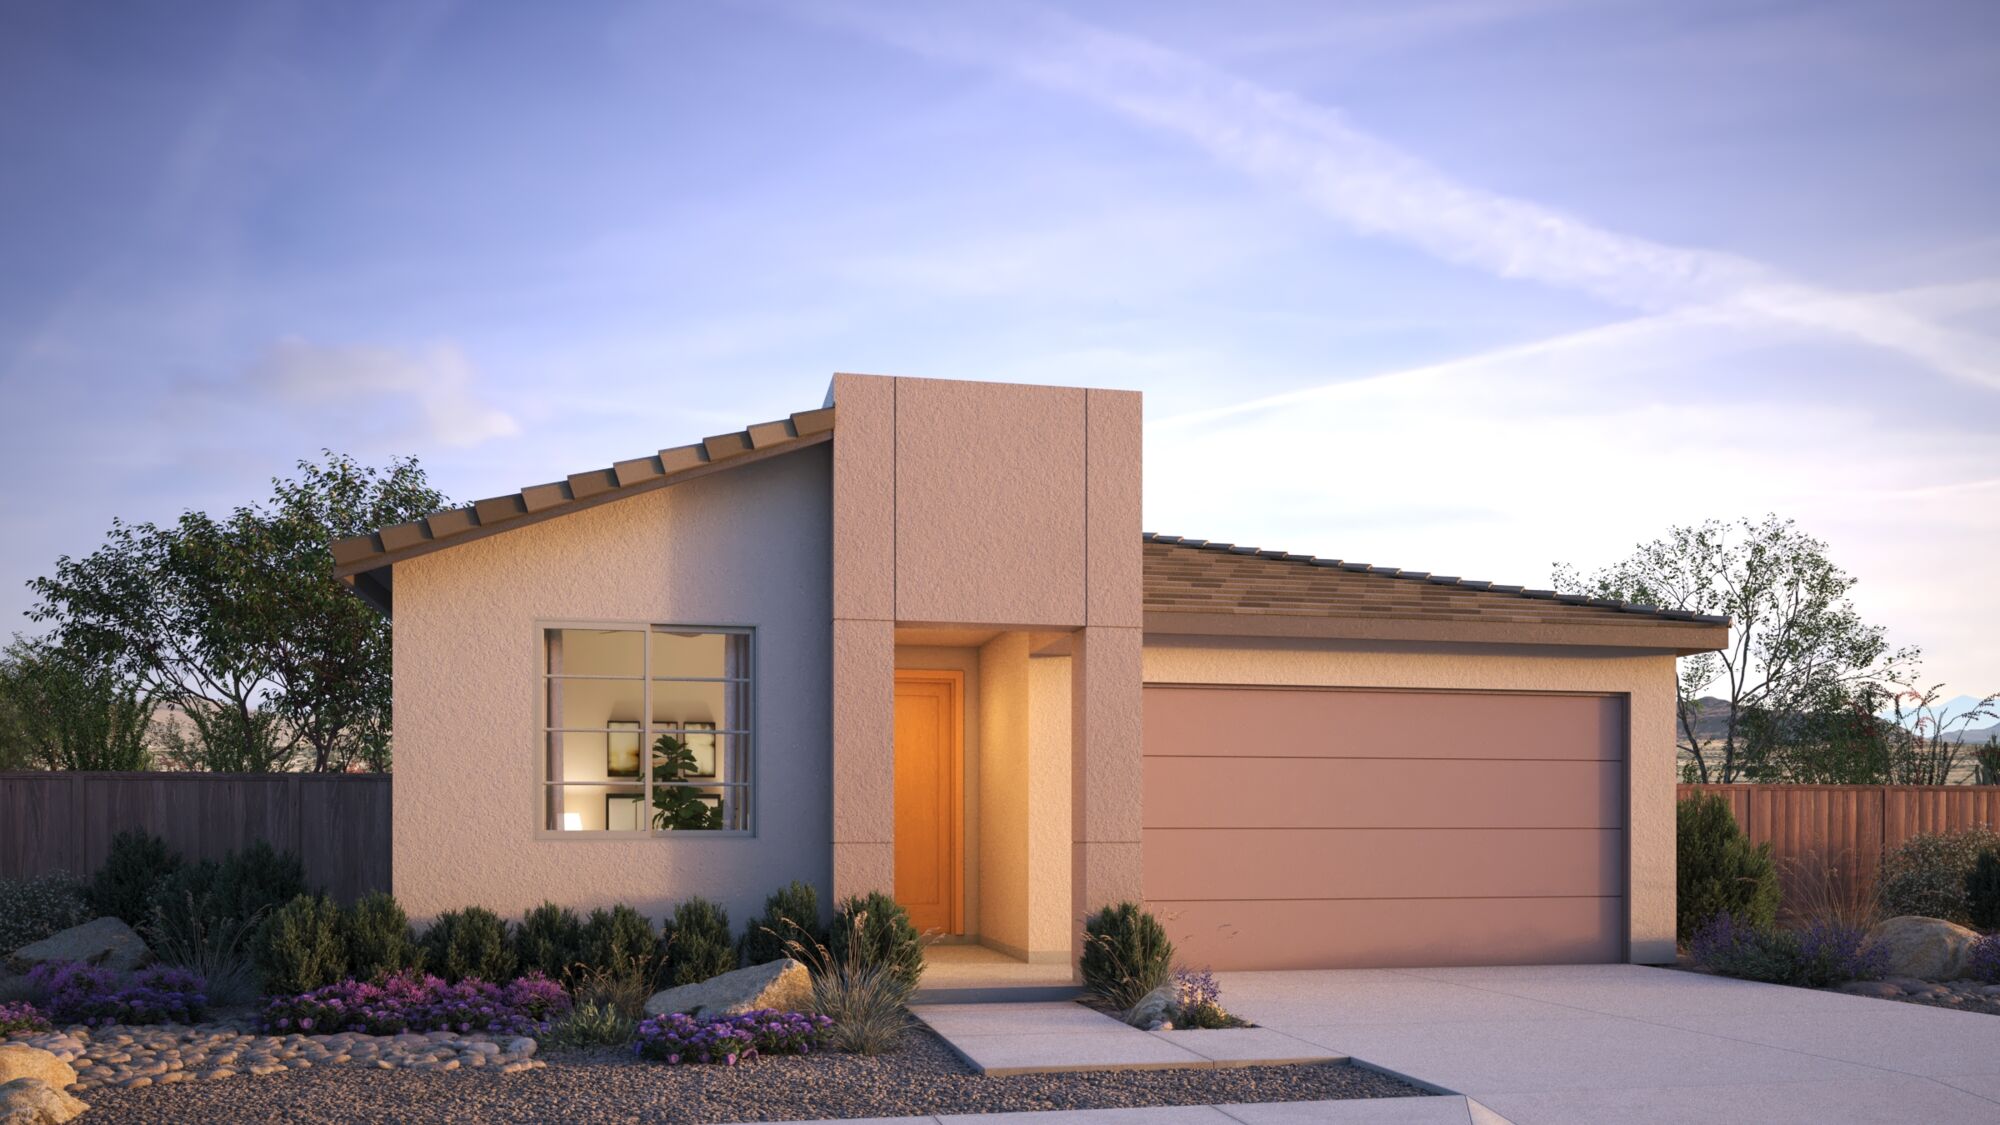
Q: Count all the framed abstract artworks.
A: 3